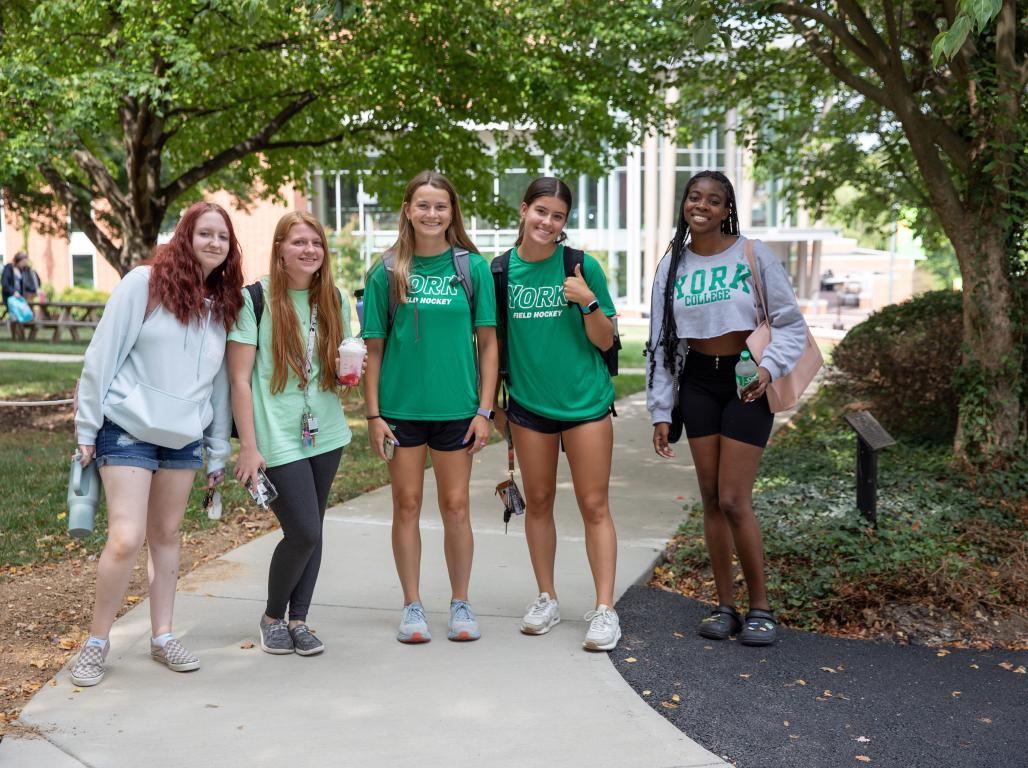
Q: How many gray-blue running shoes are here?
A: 2